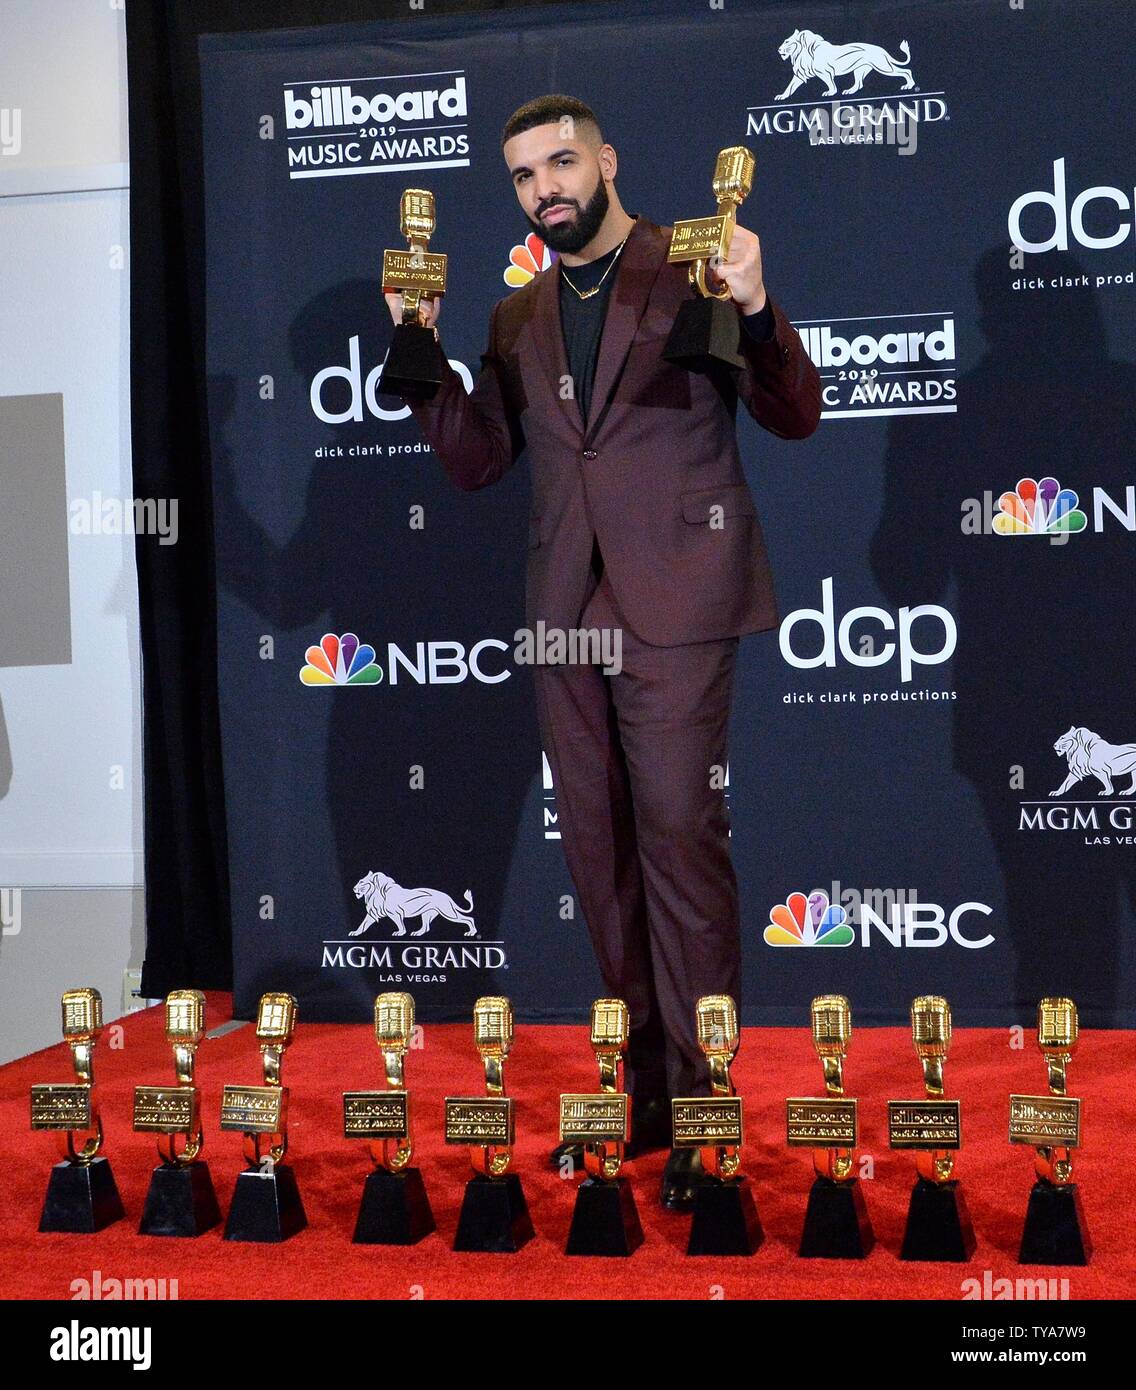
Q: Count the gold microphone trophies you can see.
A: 12